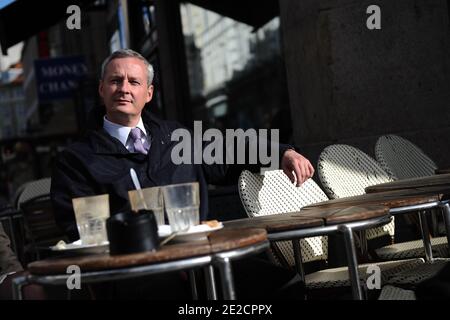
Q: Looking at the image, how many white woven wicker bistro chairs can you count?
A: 3